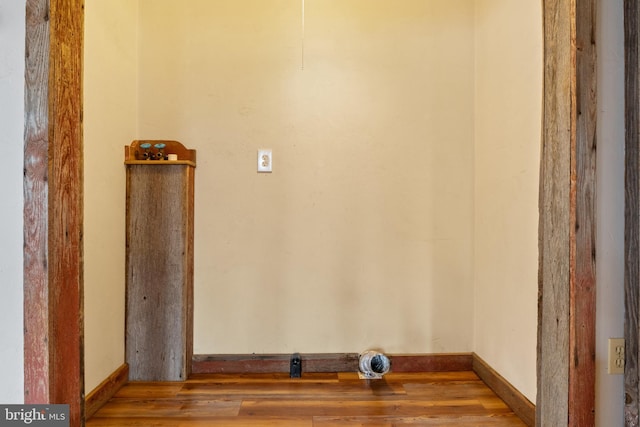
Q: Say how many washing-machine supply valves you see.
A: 2